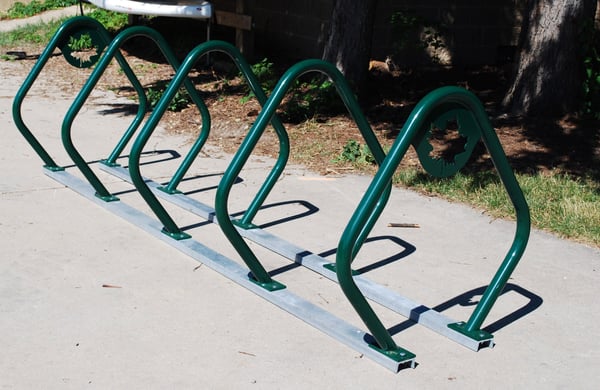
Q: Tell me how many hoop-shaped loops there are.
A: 5